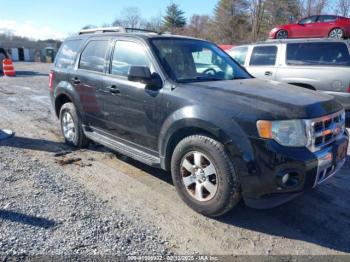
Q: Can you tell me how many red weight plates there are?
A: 0